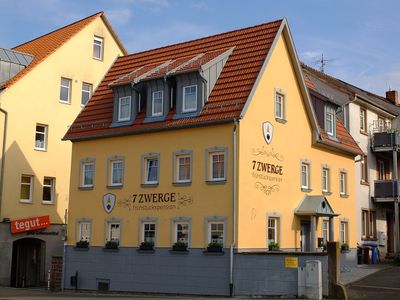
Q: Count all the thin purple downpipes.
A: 0